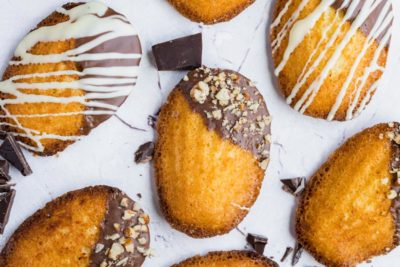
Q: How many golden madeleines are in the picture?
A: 7